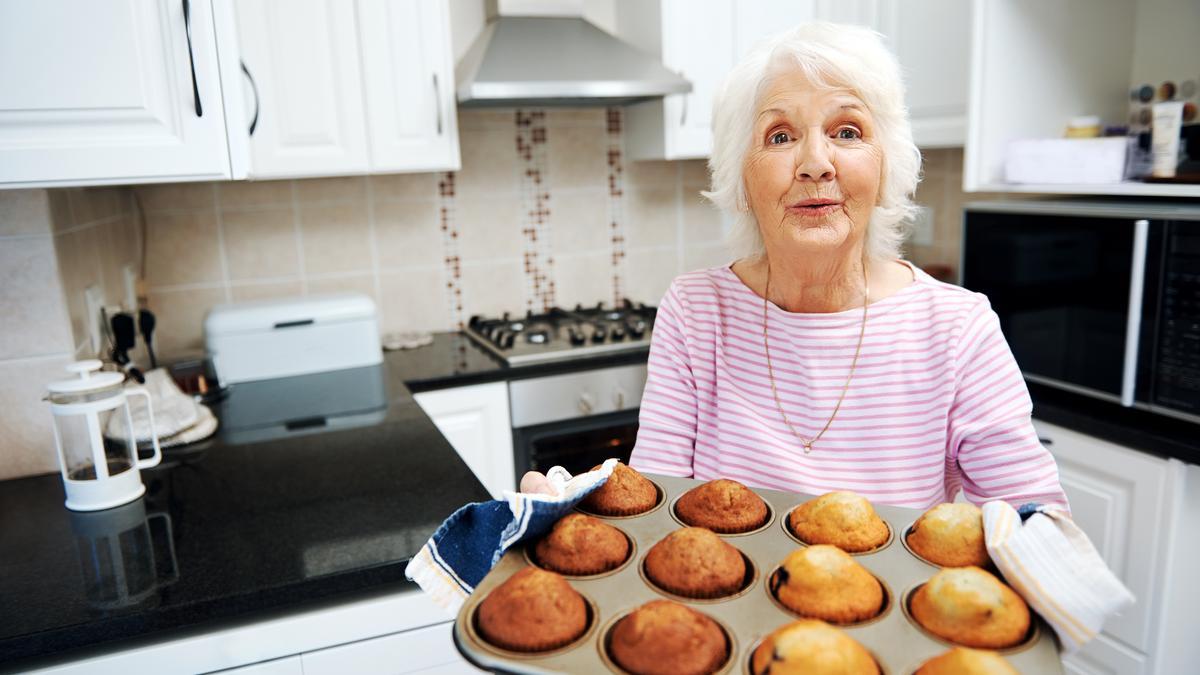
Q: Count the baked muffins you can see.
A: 12